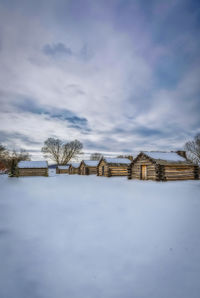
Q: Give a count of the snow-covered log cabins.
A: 6